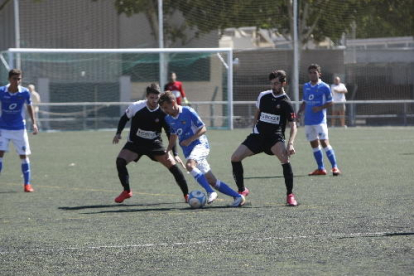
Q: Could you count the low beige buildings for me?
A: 1